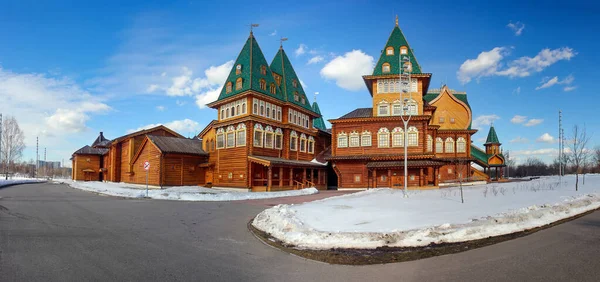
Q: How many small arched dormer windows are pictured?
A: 13